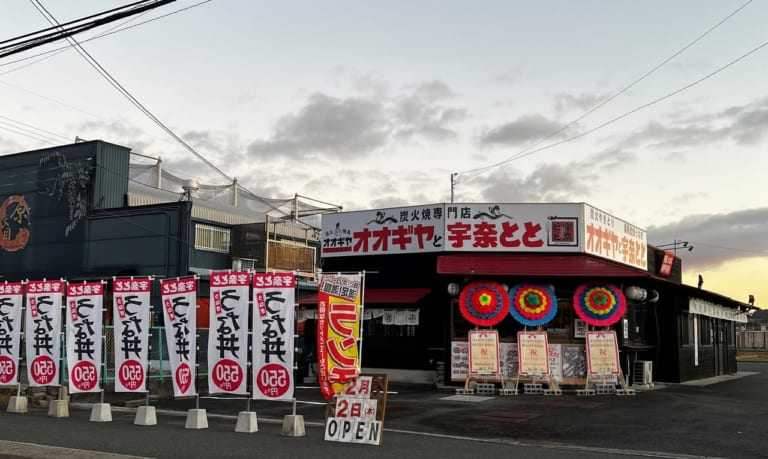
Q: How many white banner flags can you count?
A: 7